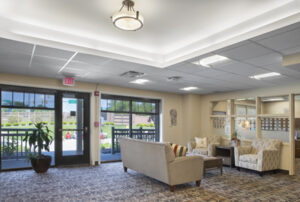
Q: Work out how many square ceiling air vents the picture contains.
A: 2